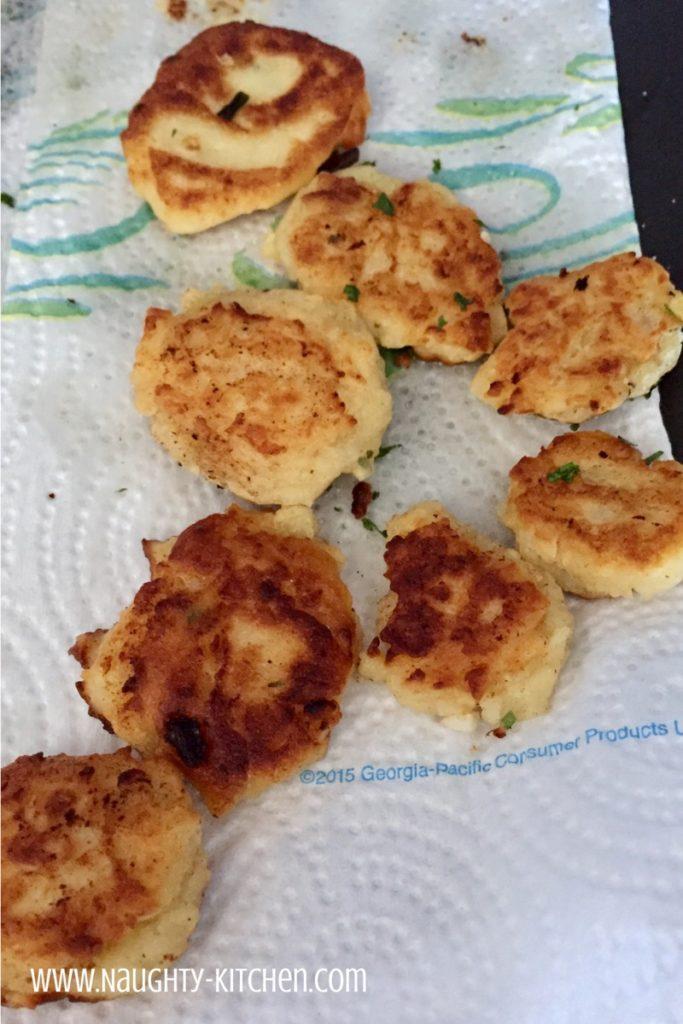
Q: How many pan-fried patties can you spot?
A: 8